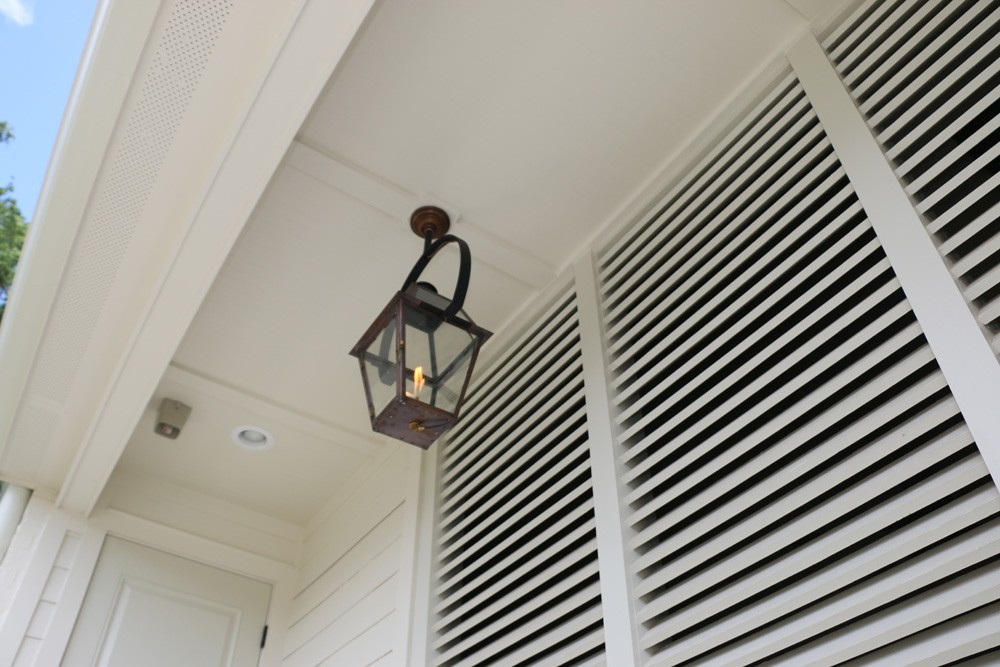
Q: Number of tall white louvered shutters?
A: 3